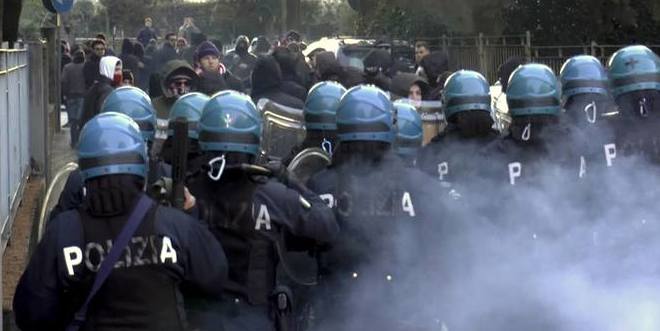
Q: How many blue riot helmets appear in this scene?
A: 11